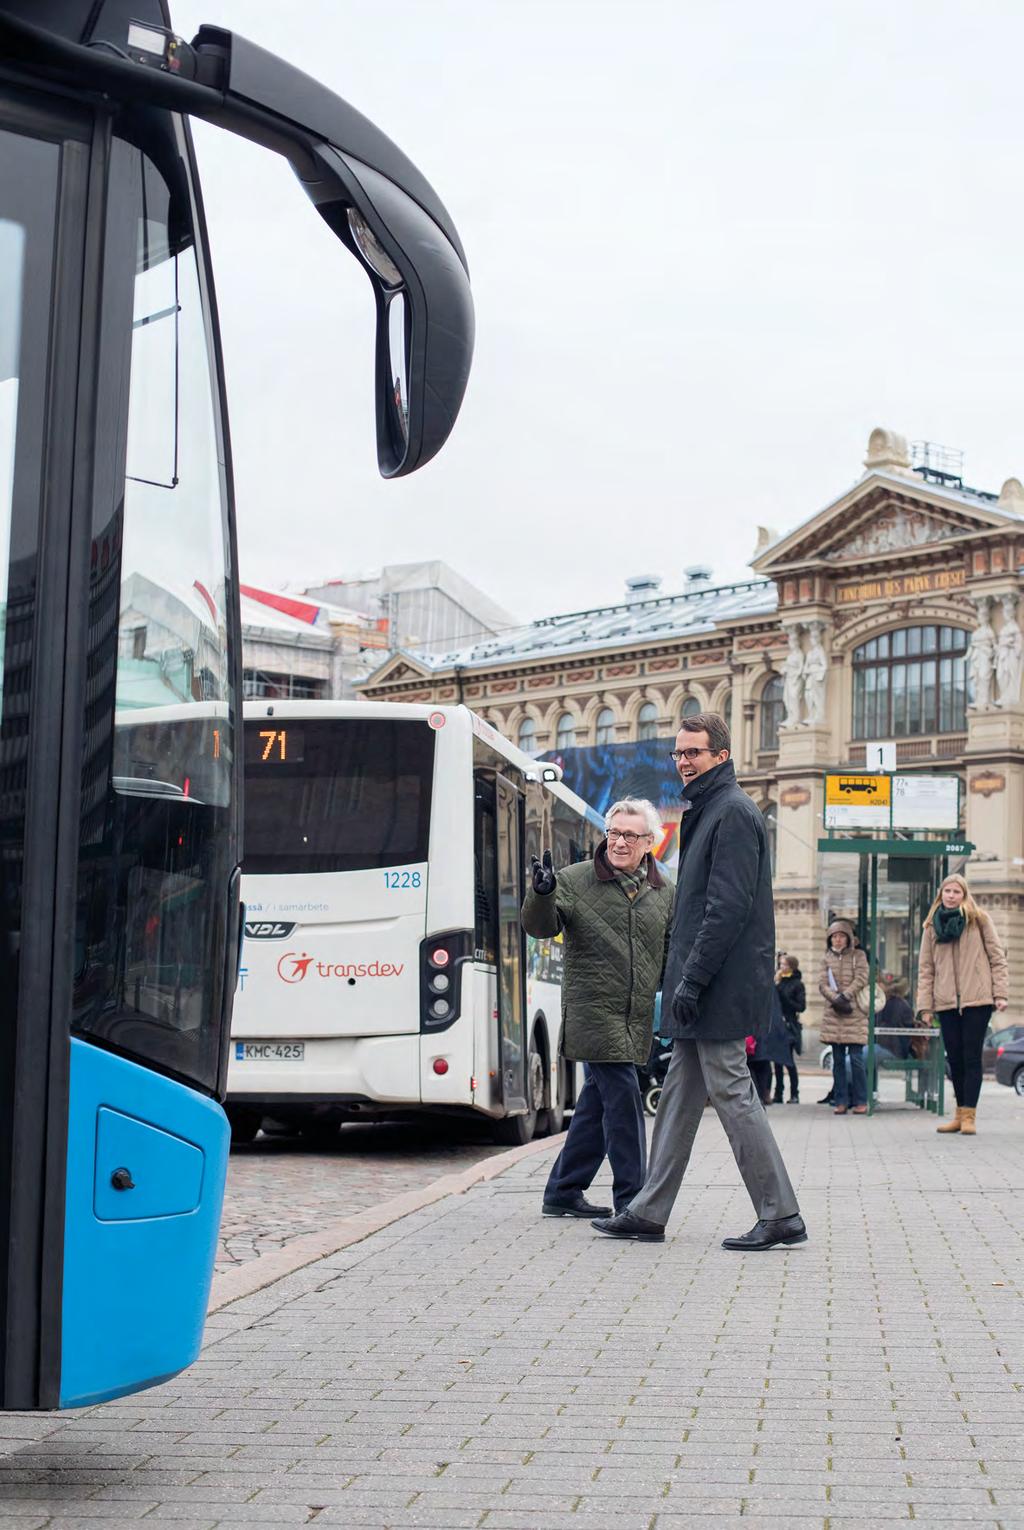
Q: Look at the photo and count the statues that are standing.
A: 4